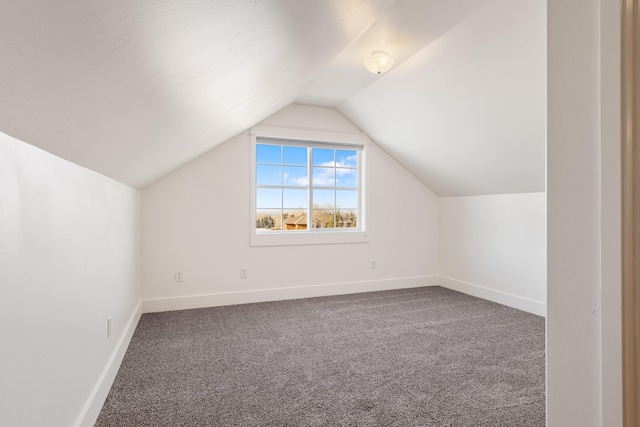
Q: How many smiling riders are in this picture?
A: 0